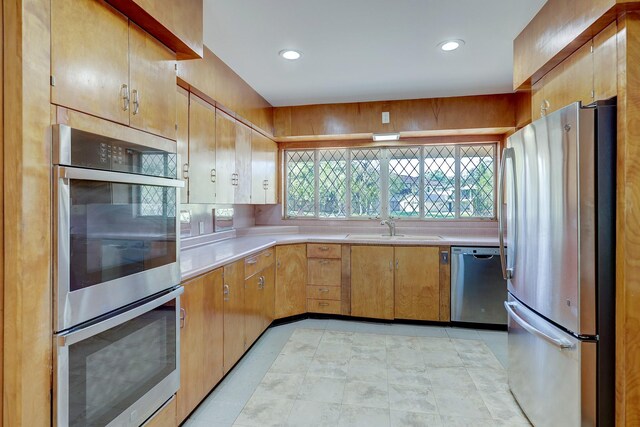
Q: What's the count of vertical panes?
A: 6